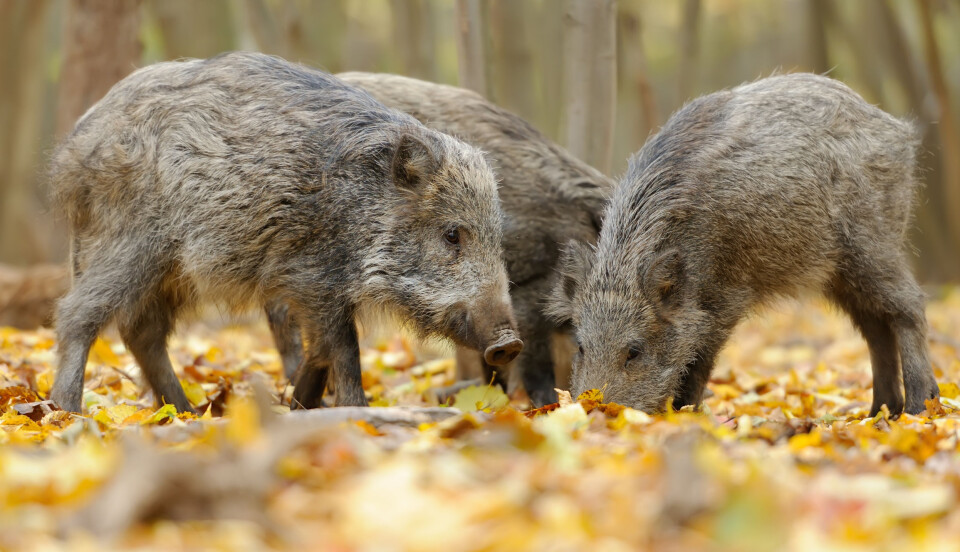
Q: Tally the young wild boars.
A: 3